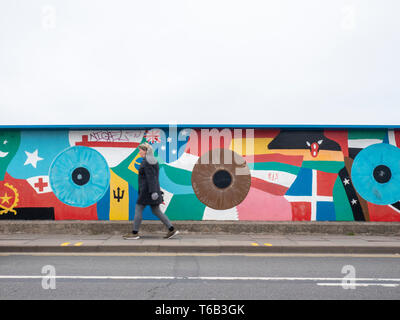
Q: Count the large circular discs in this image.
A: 3